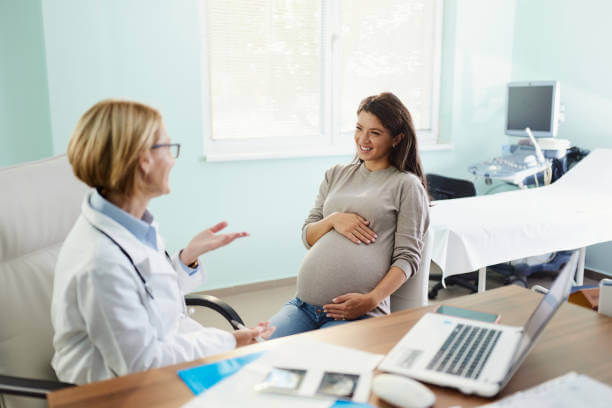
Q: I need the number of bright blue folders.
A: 1